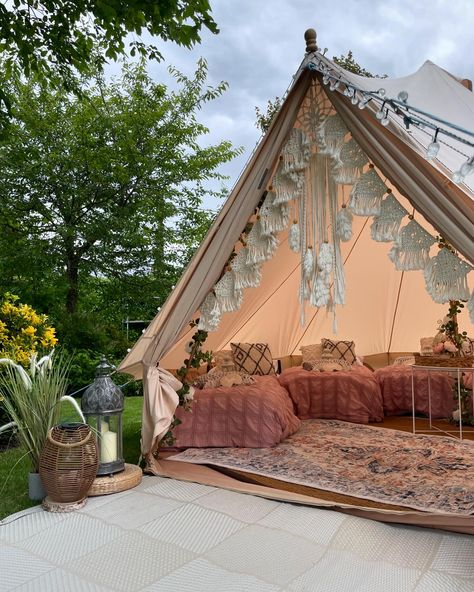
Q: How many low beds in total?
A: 3